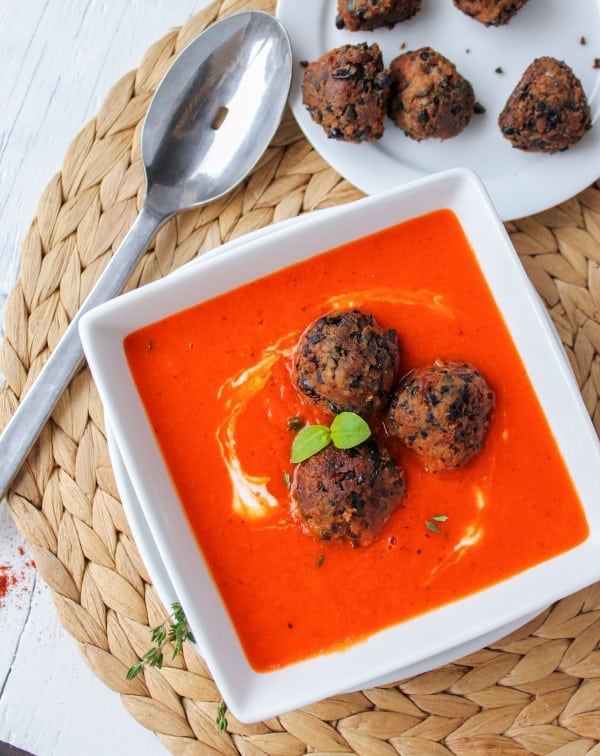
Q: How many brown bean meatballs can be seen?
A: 8